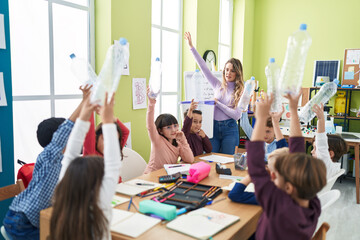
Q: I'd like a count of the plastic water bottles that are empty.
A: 8